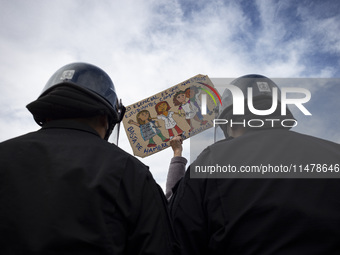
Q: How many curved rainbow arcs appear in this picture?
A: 2